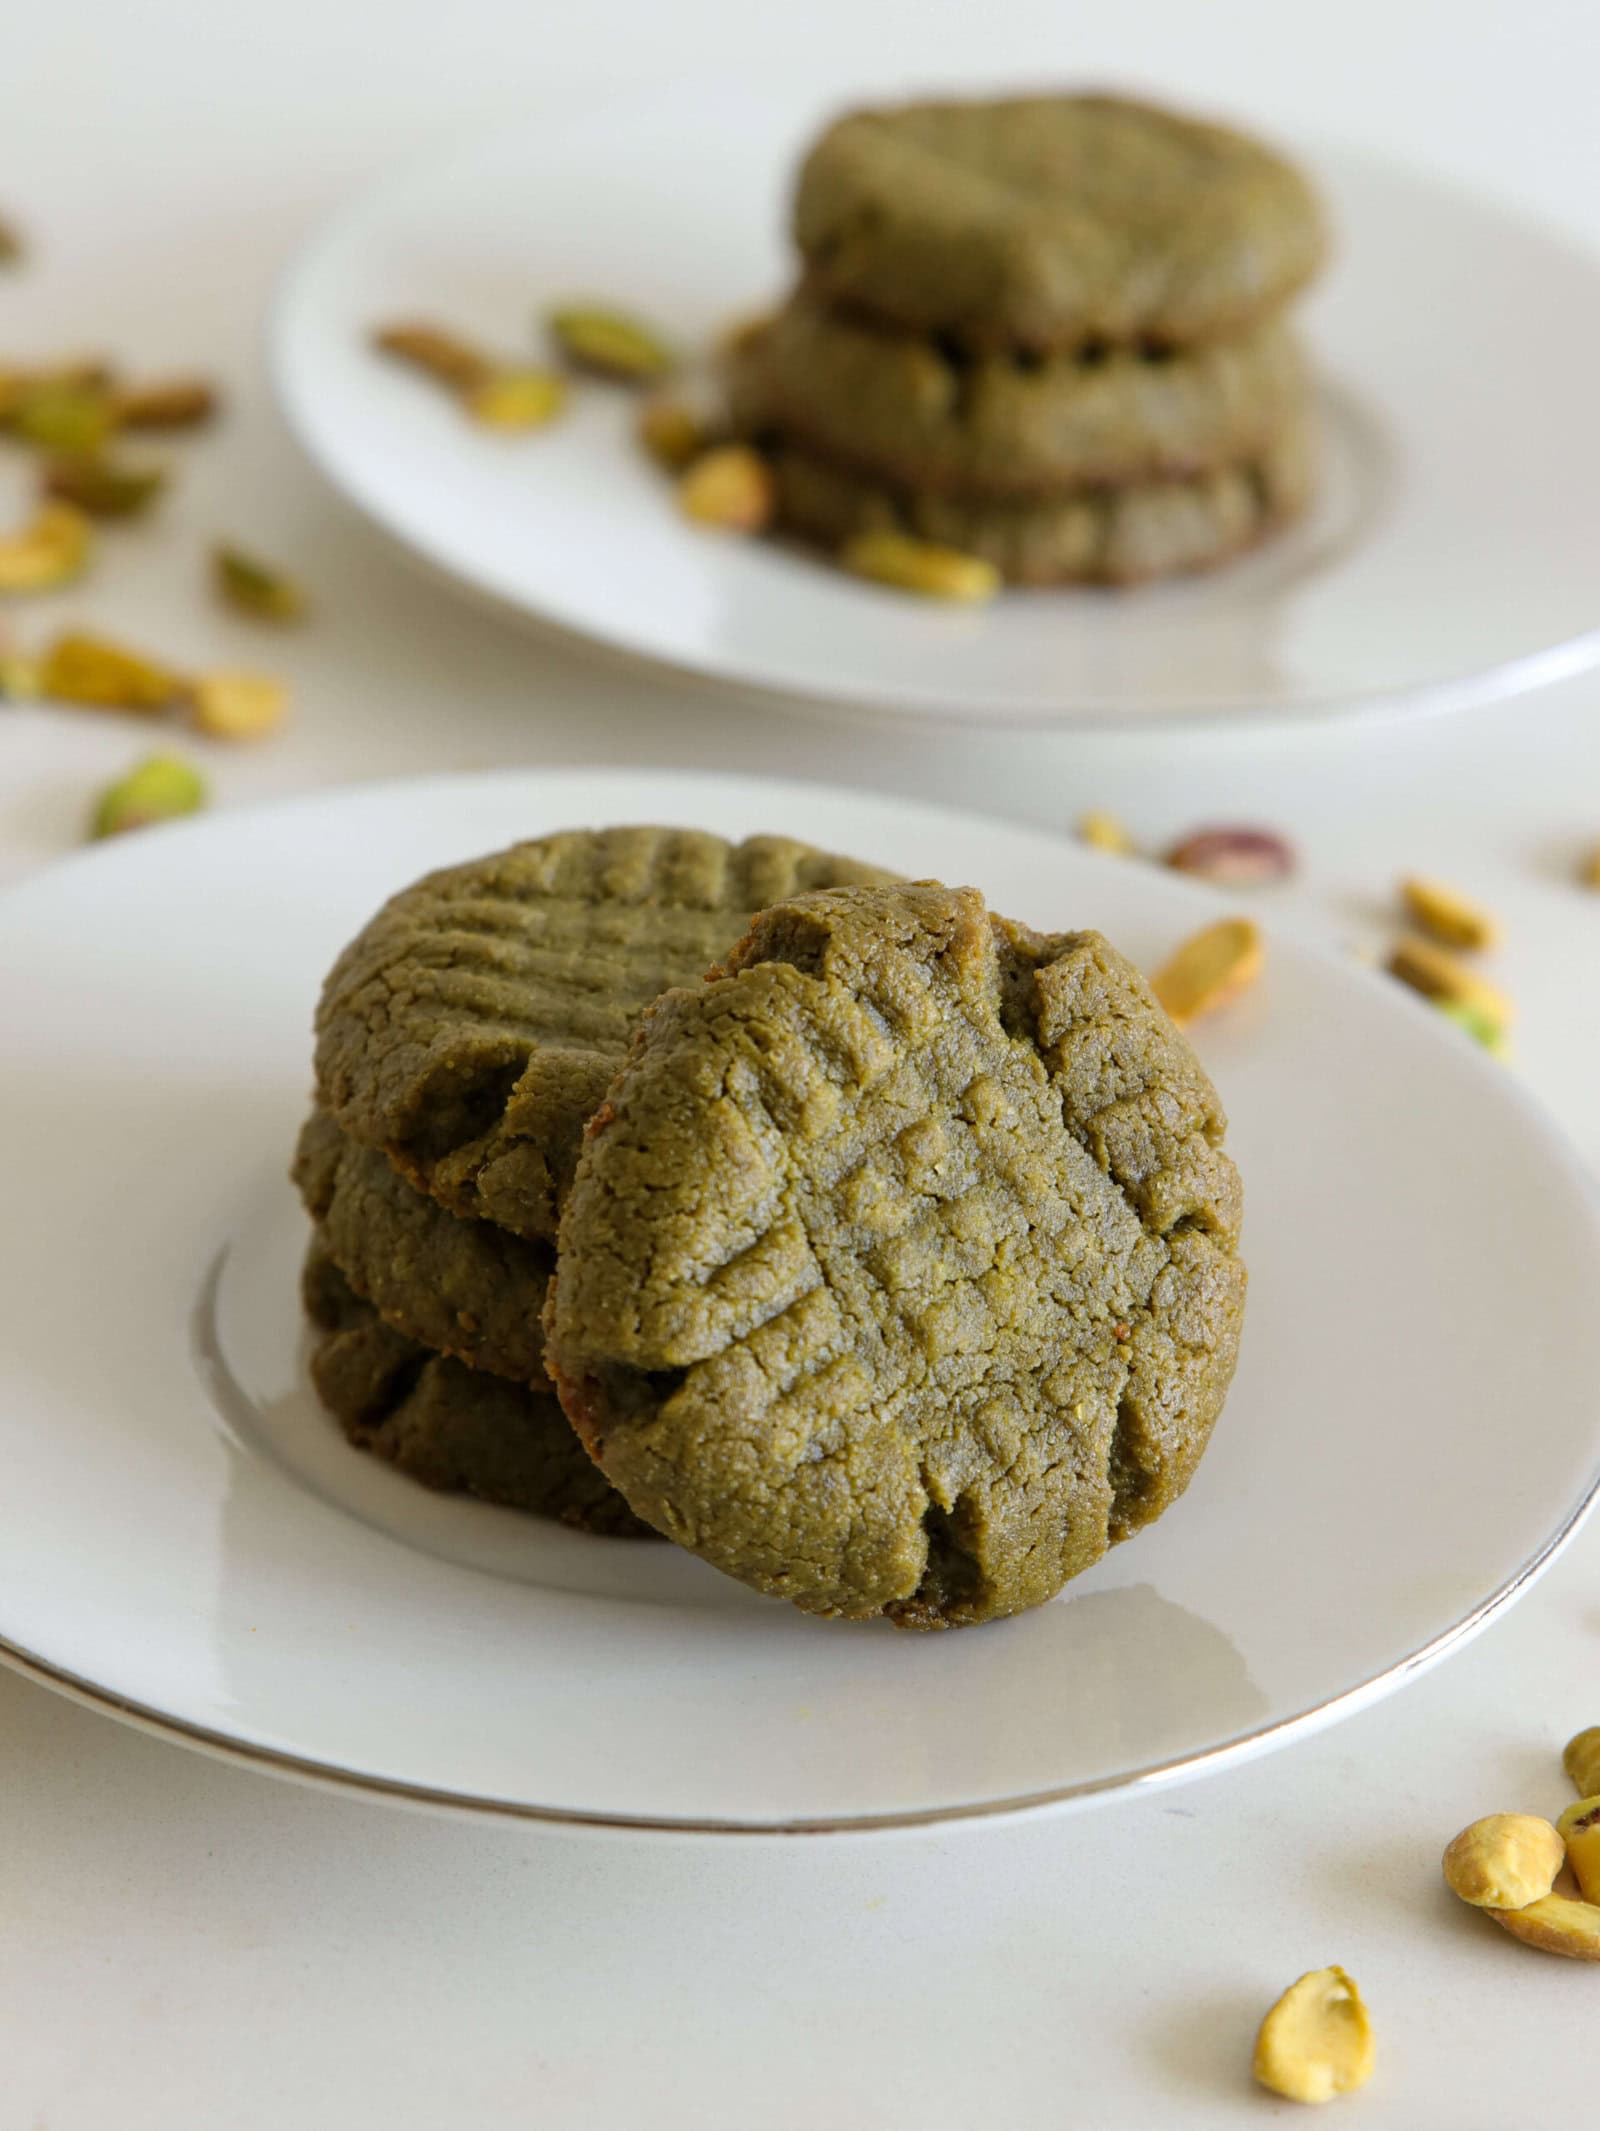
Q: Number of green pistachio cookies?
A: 7